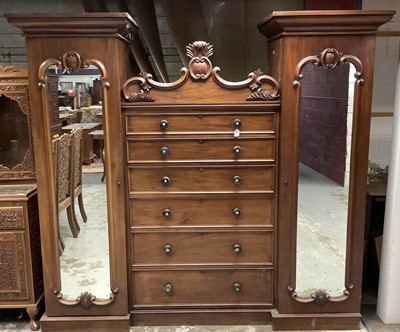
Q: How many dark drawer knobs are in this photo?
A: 12